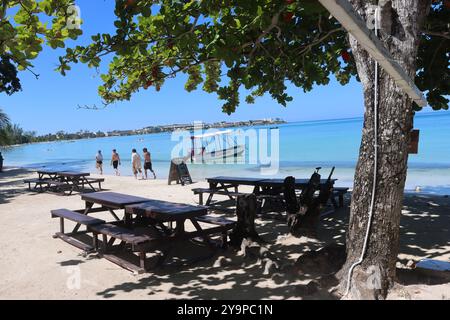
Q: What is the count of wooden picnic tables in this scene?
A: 6